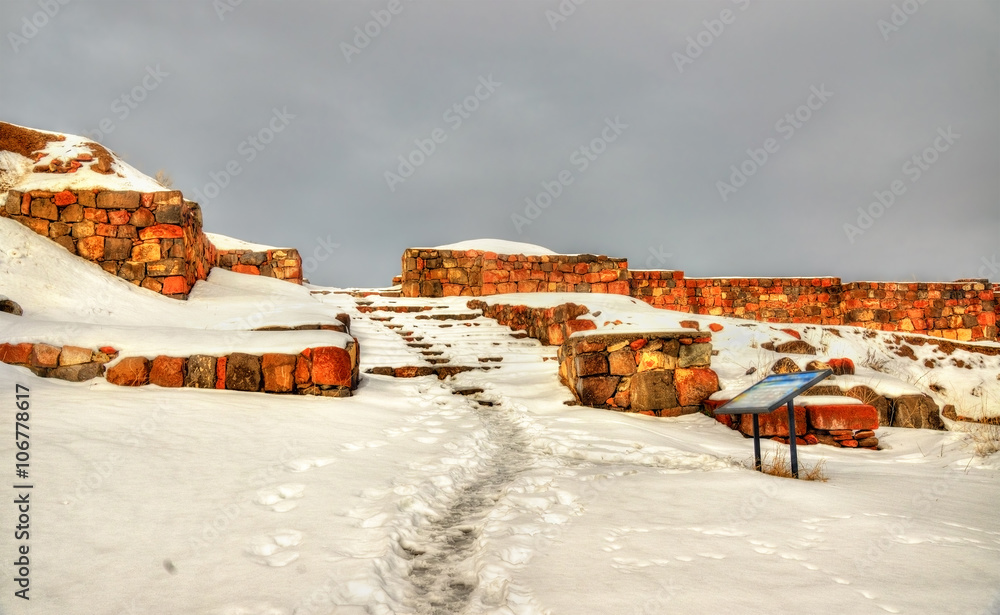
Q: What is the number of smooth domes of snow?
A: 1